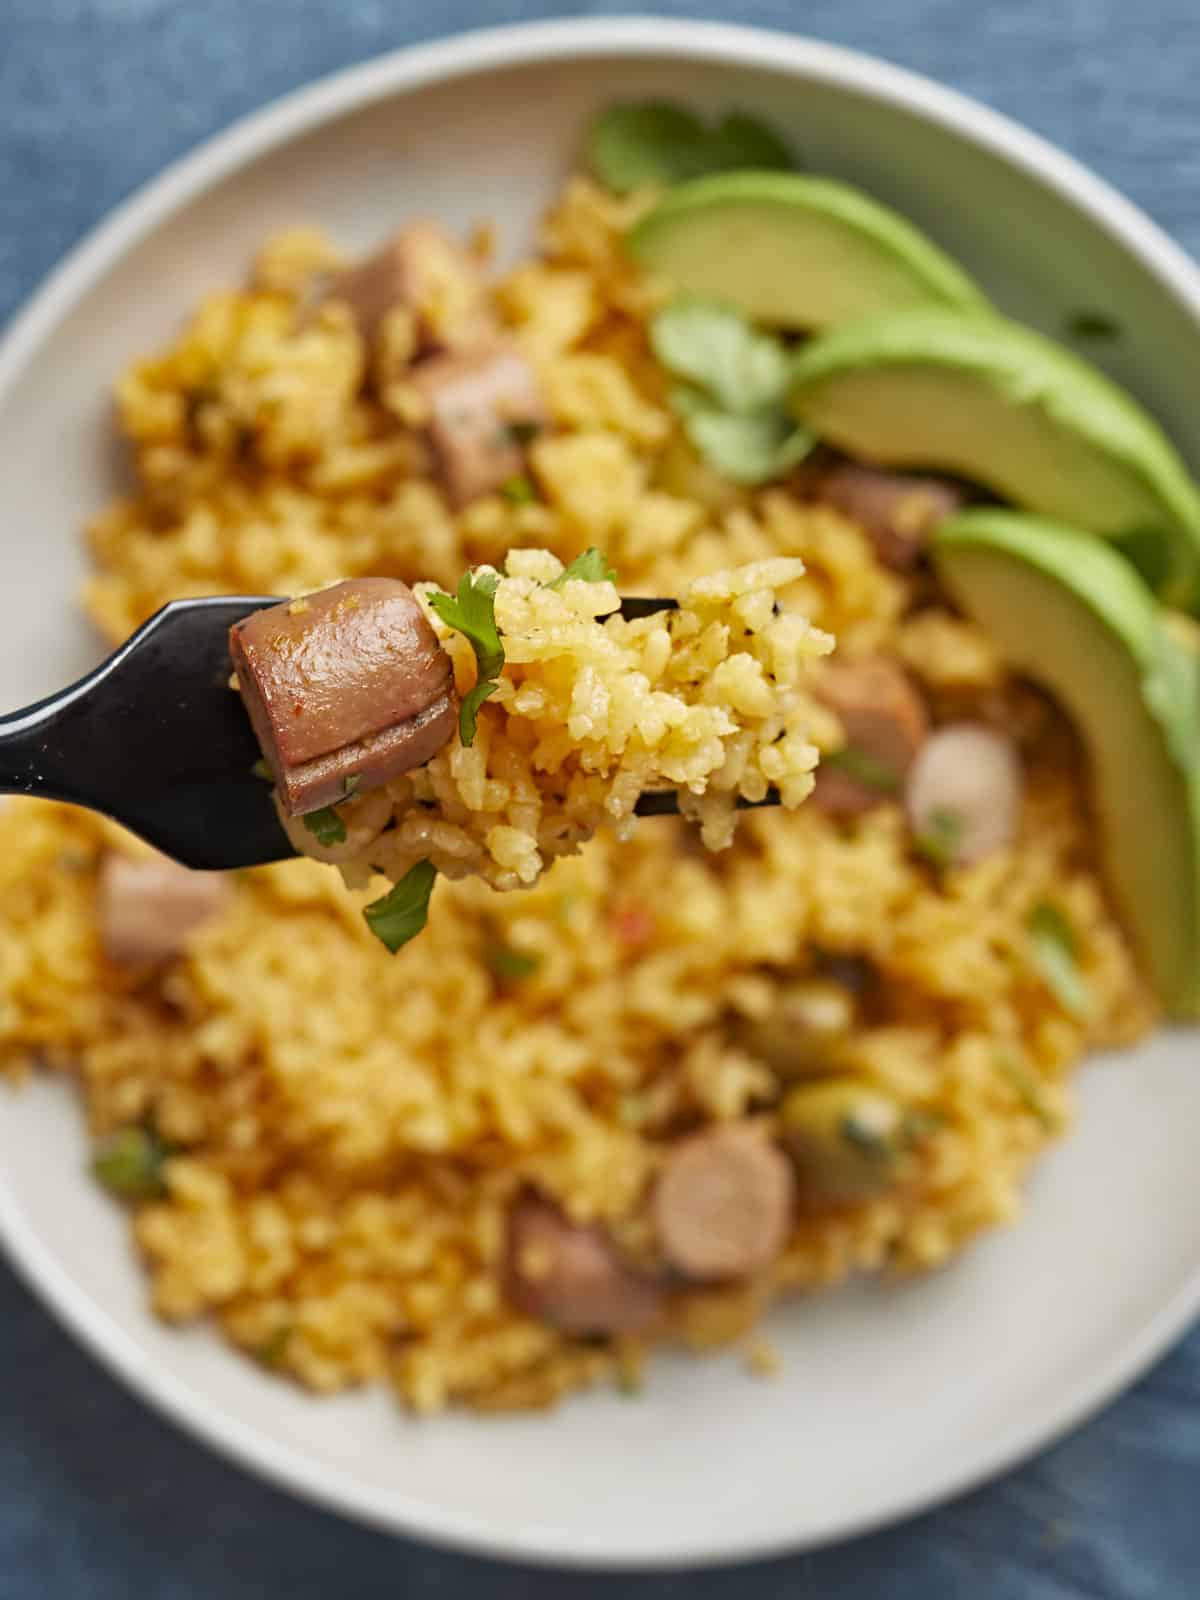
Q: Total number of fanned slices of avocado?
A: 3